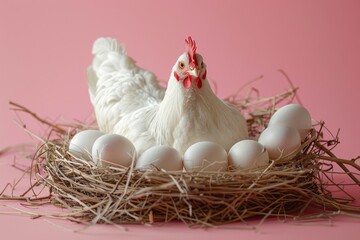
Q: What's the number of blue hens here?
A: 0